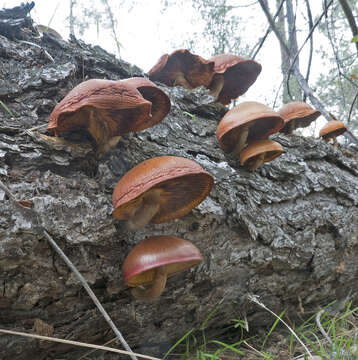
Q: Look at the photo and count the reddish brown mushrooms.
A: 9